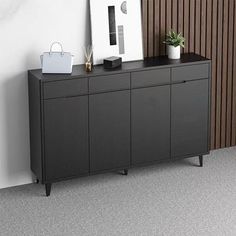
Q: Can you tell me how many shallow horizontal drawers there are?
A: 4